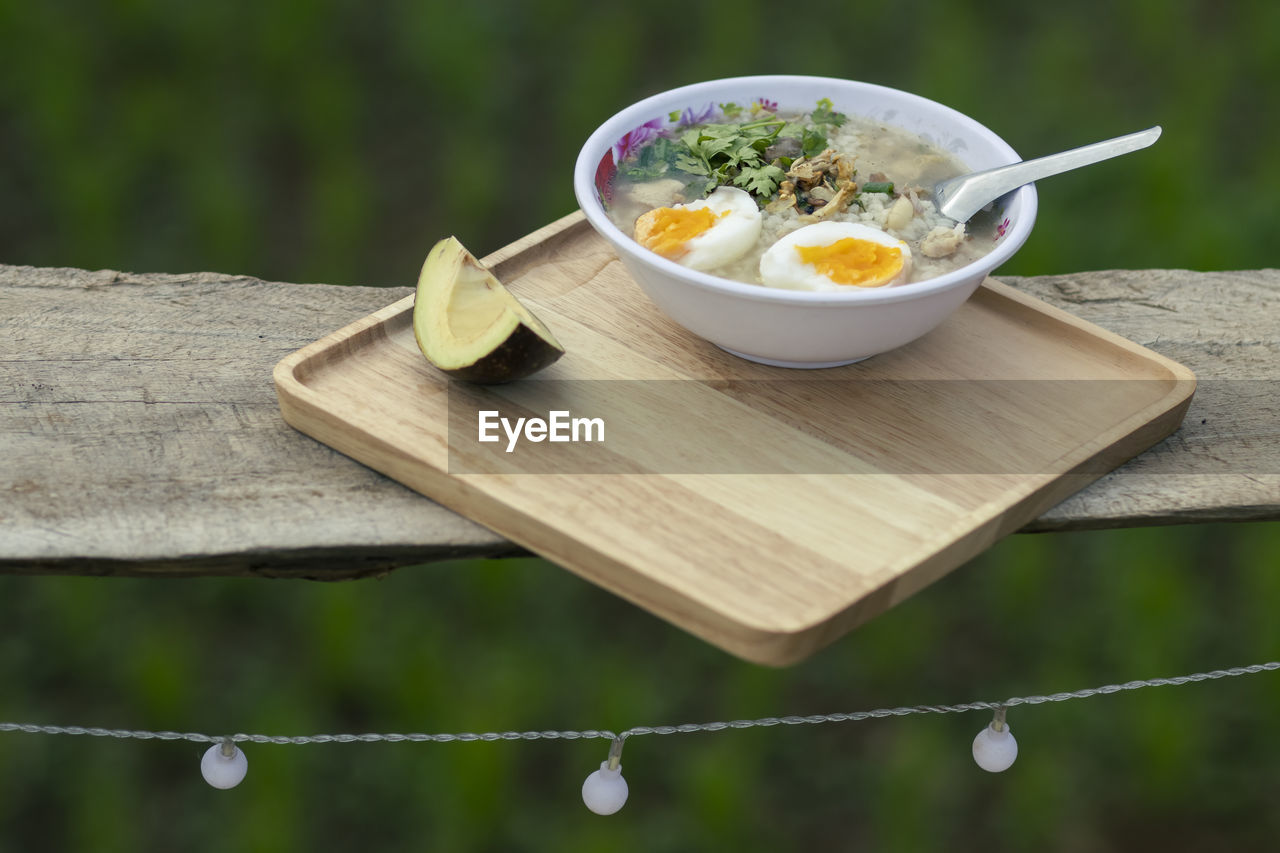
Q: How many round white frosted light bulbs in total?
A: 3